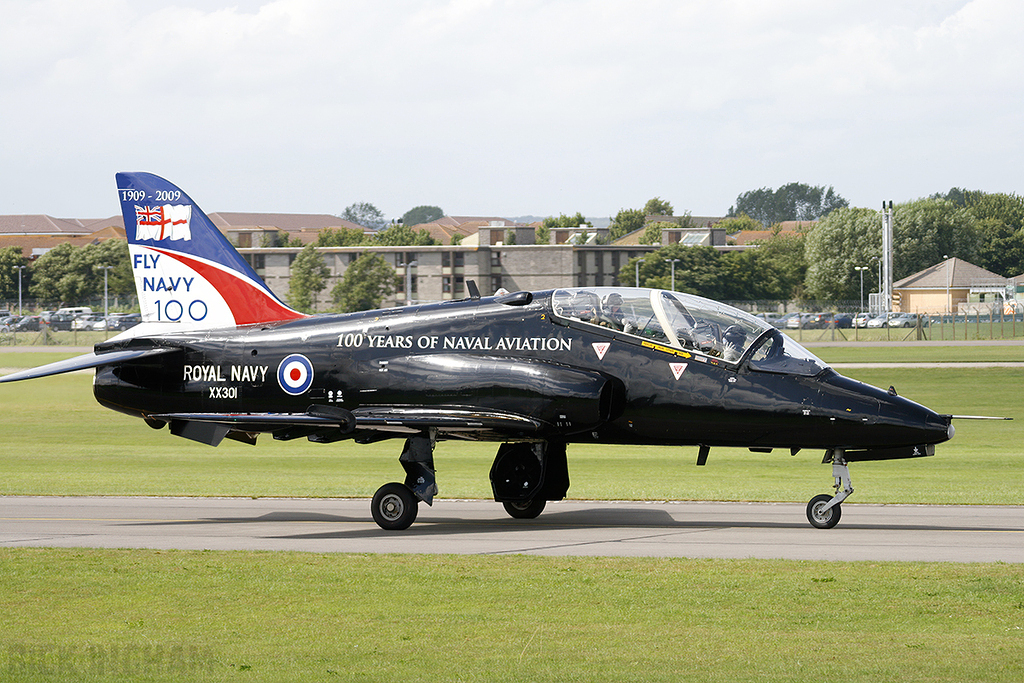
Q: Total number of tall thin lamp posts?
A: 8